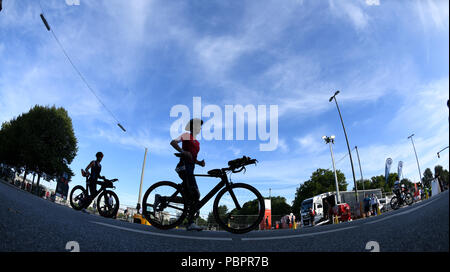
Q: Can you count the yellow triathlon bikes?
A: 0